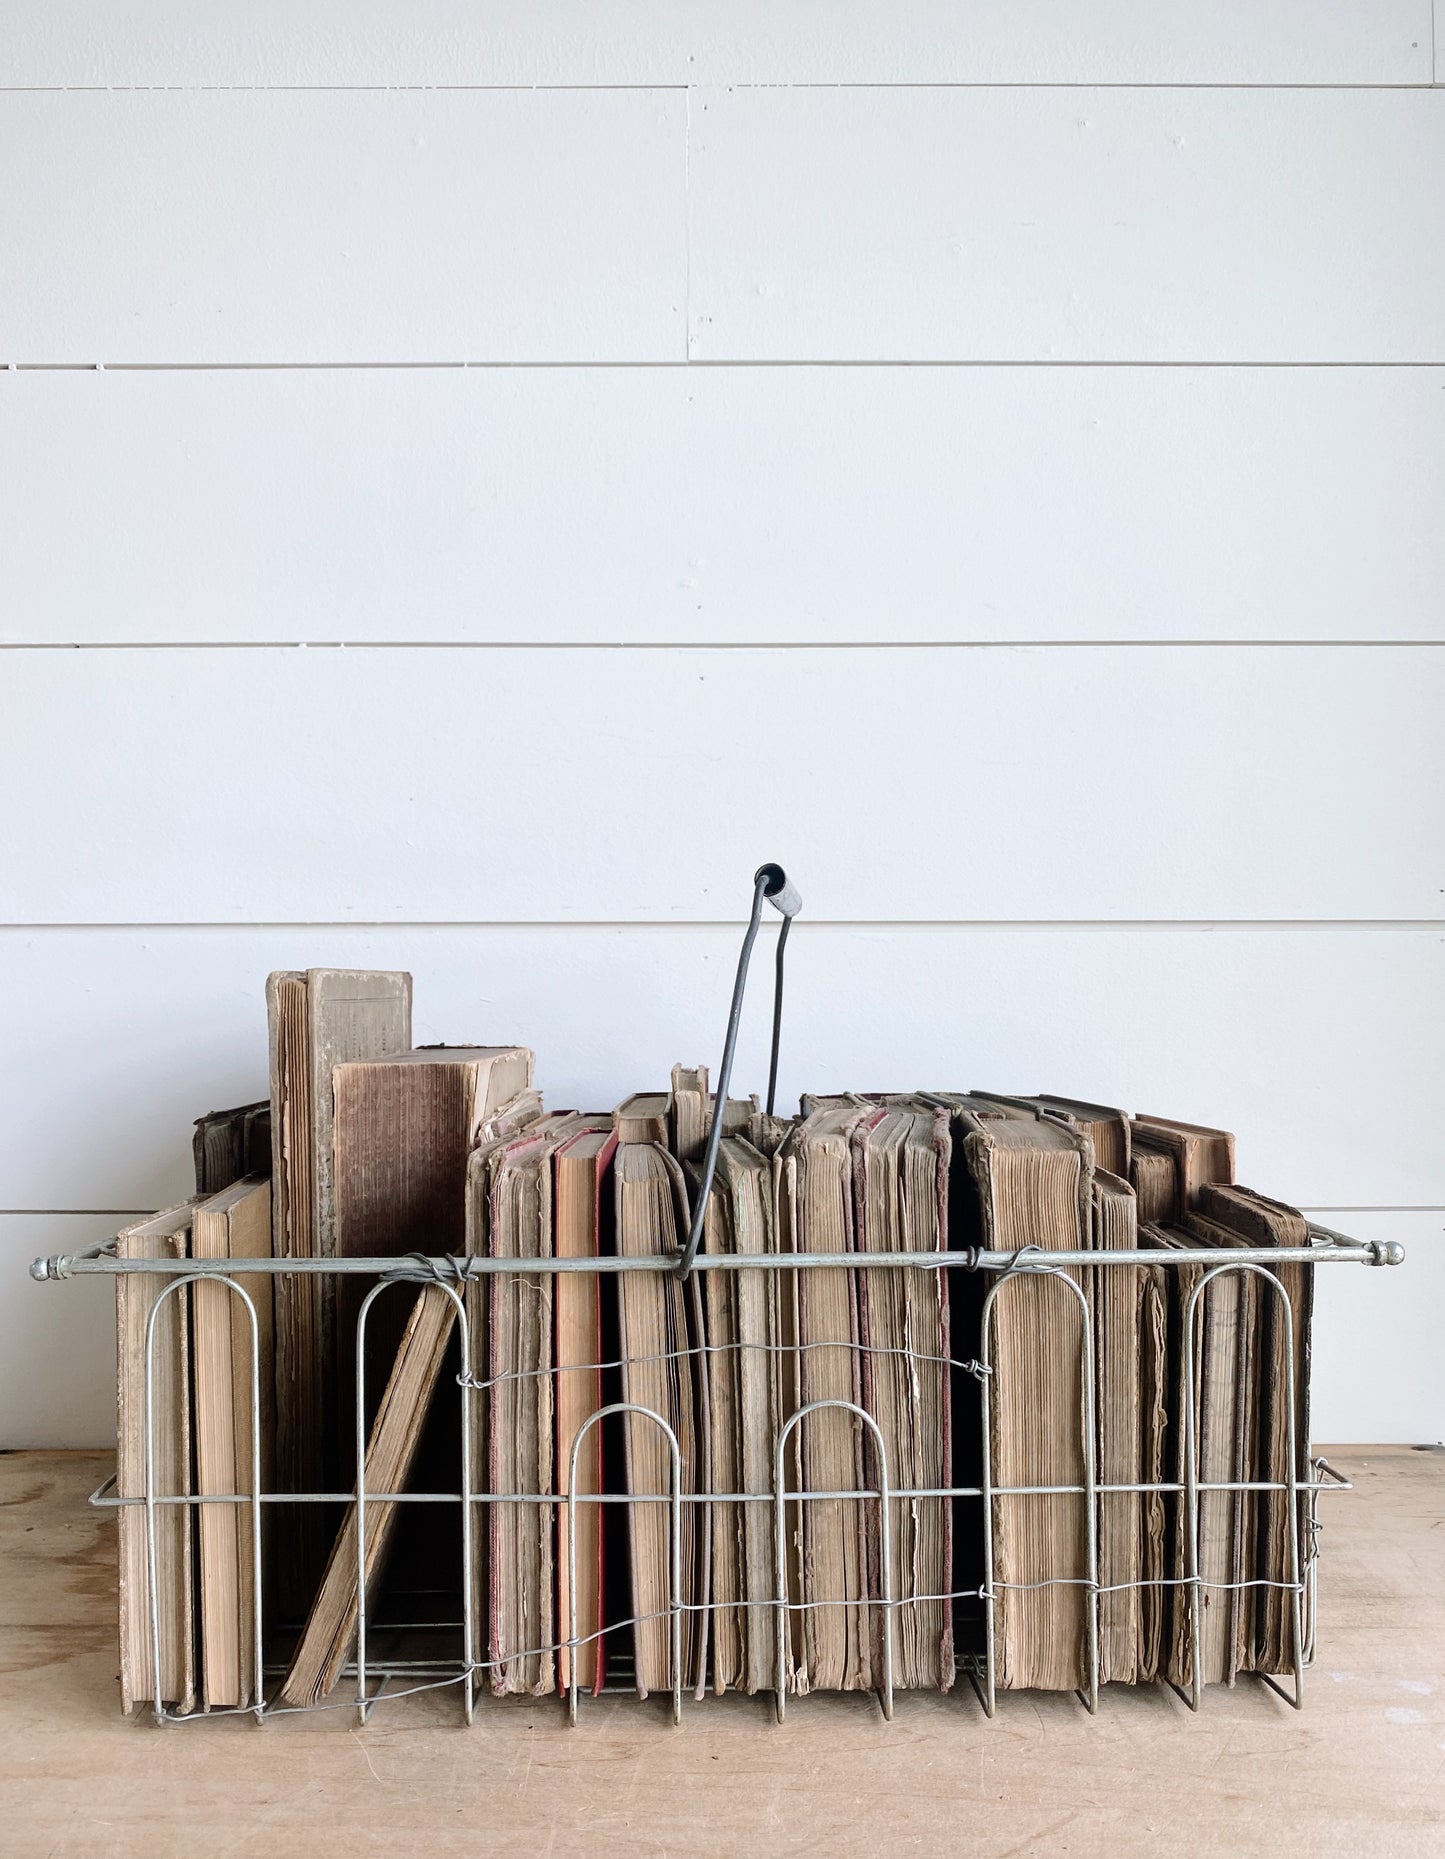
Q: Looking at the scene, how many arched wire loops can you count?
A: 6